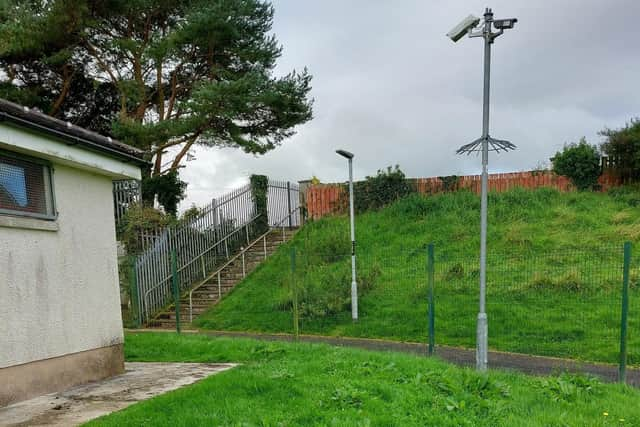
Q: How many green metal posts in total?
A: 5